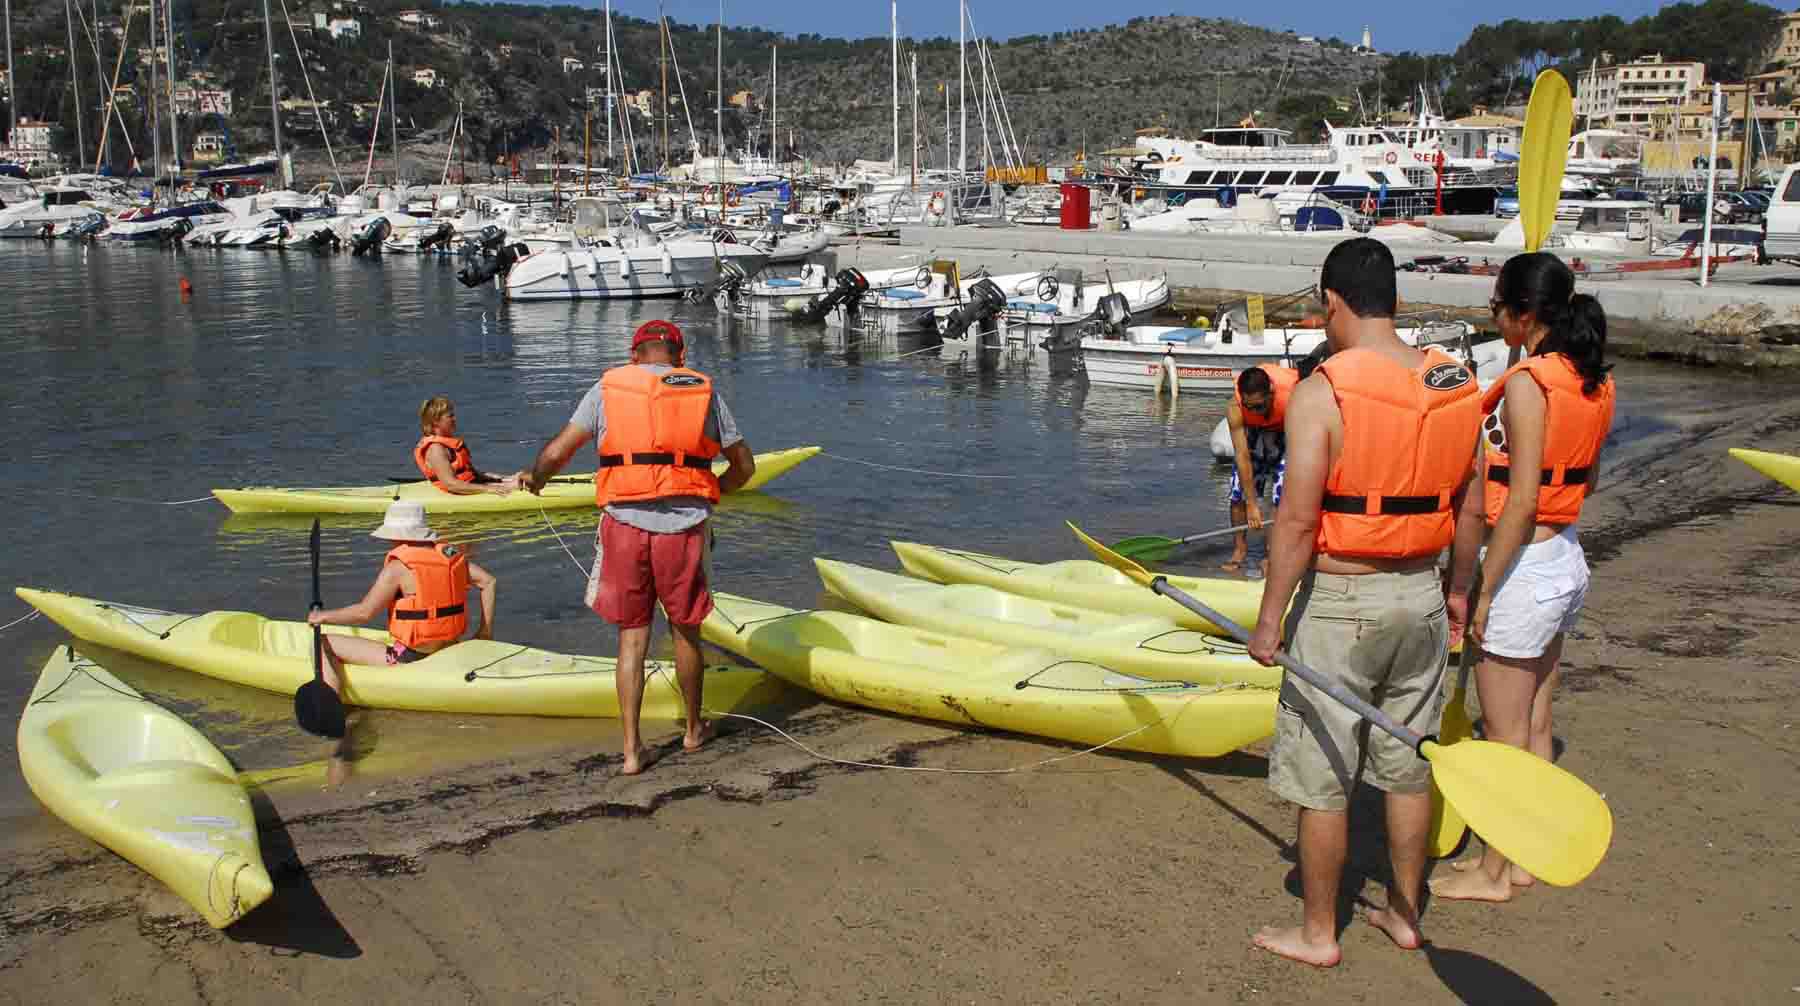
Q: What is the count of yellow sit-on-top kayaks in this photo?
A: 7